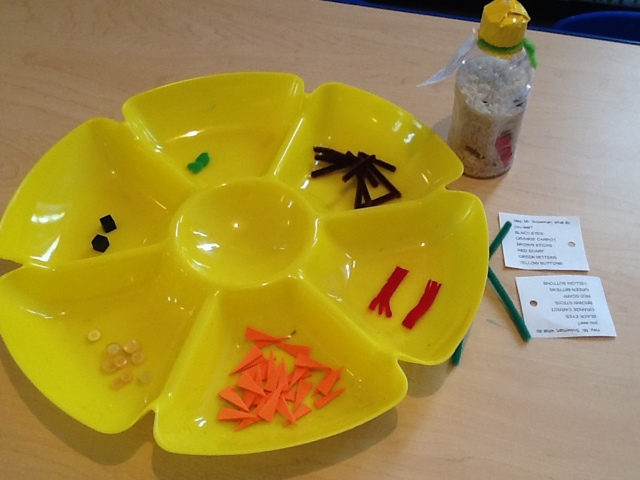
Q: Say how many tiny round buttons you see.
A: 9